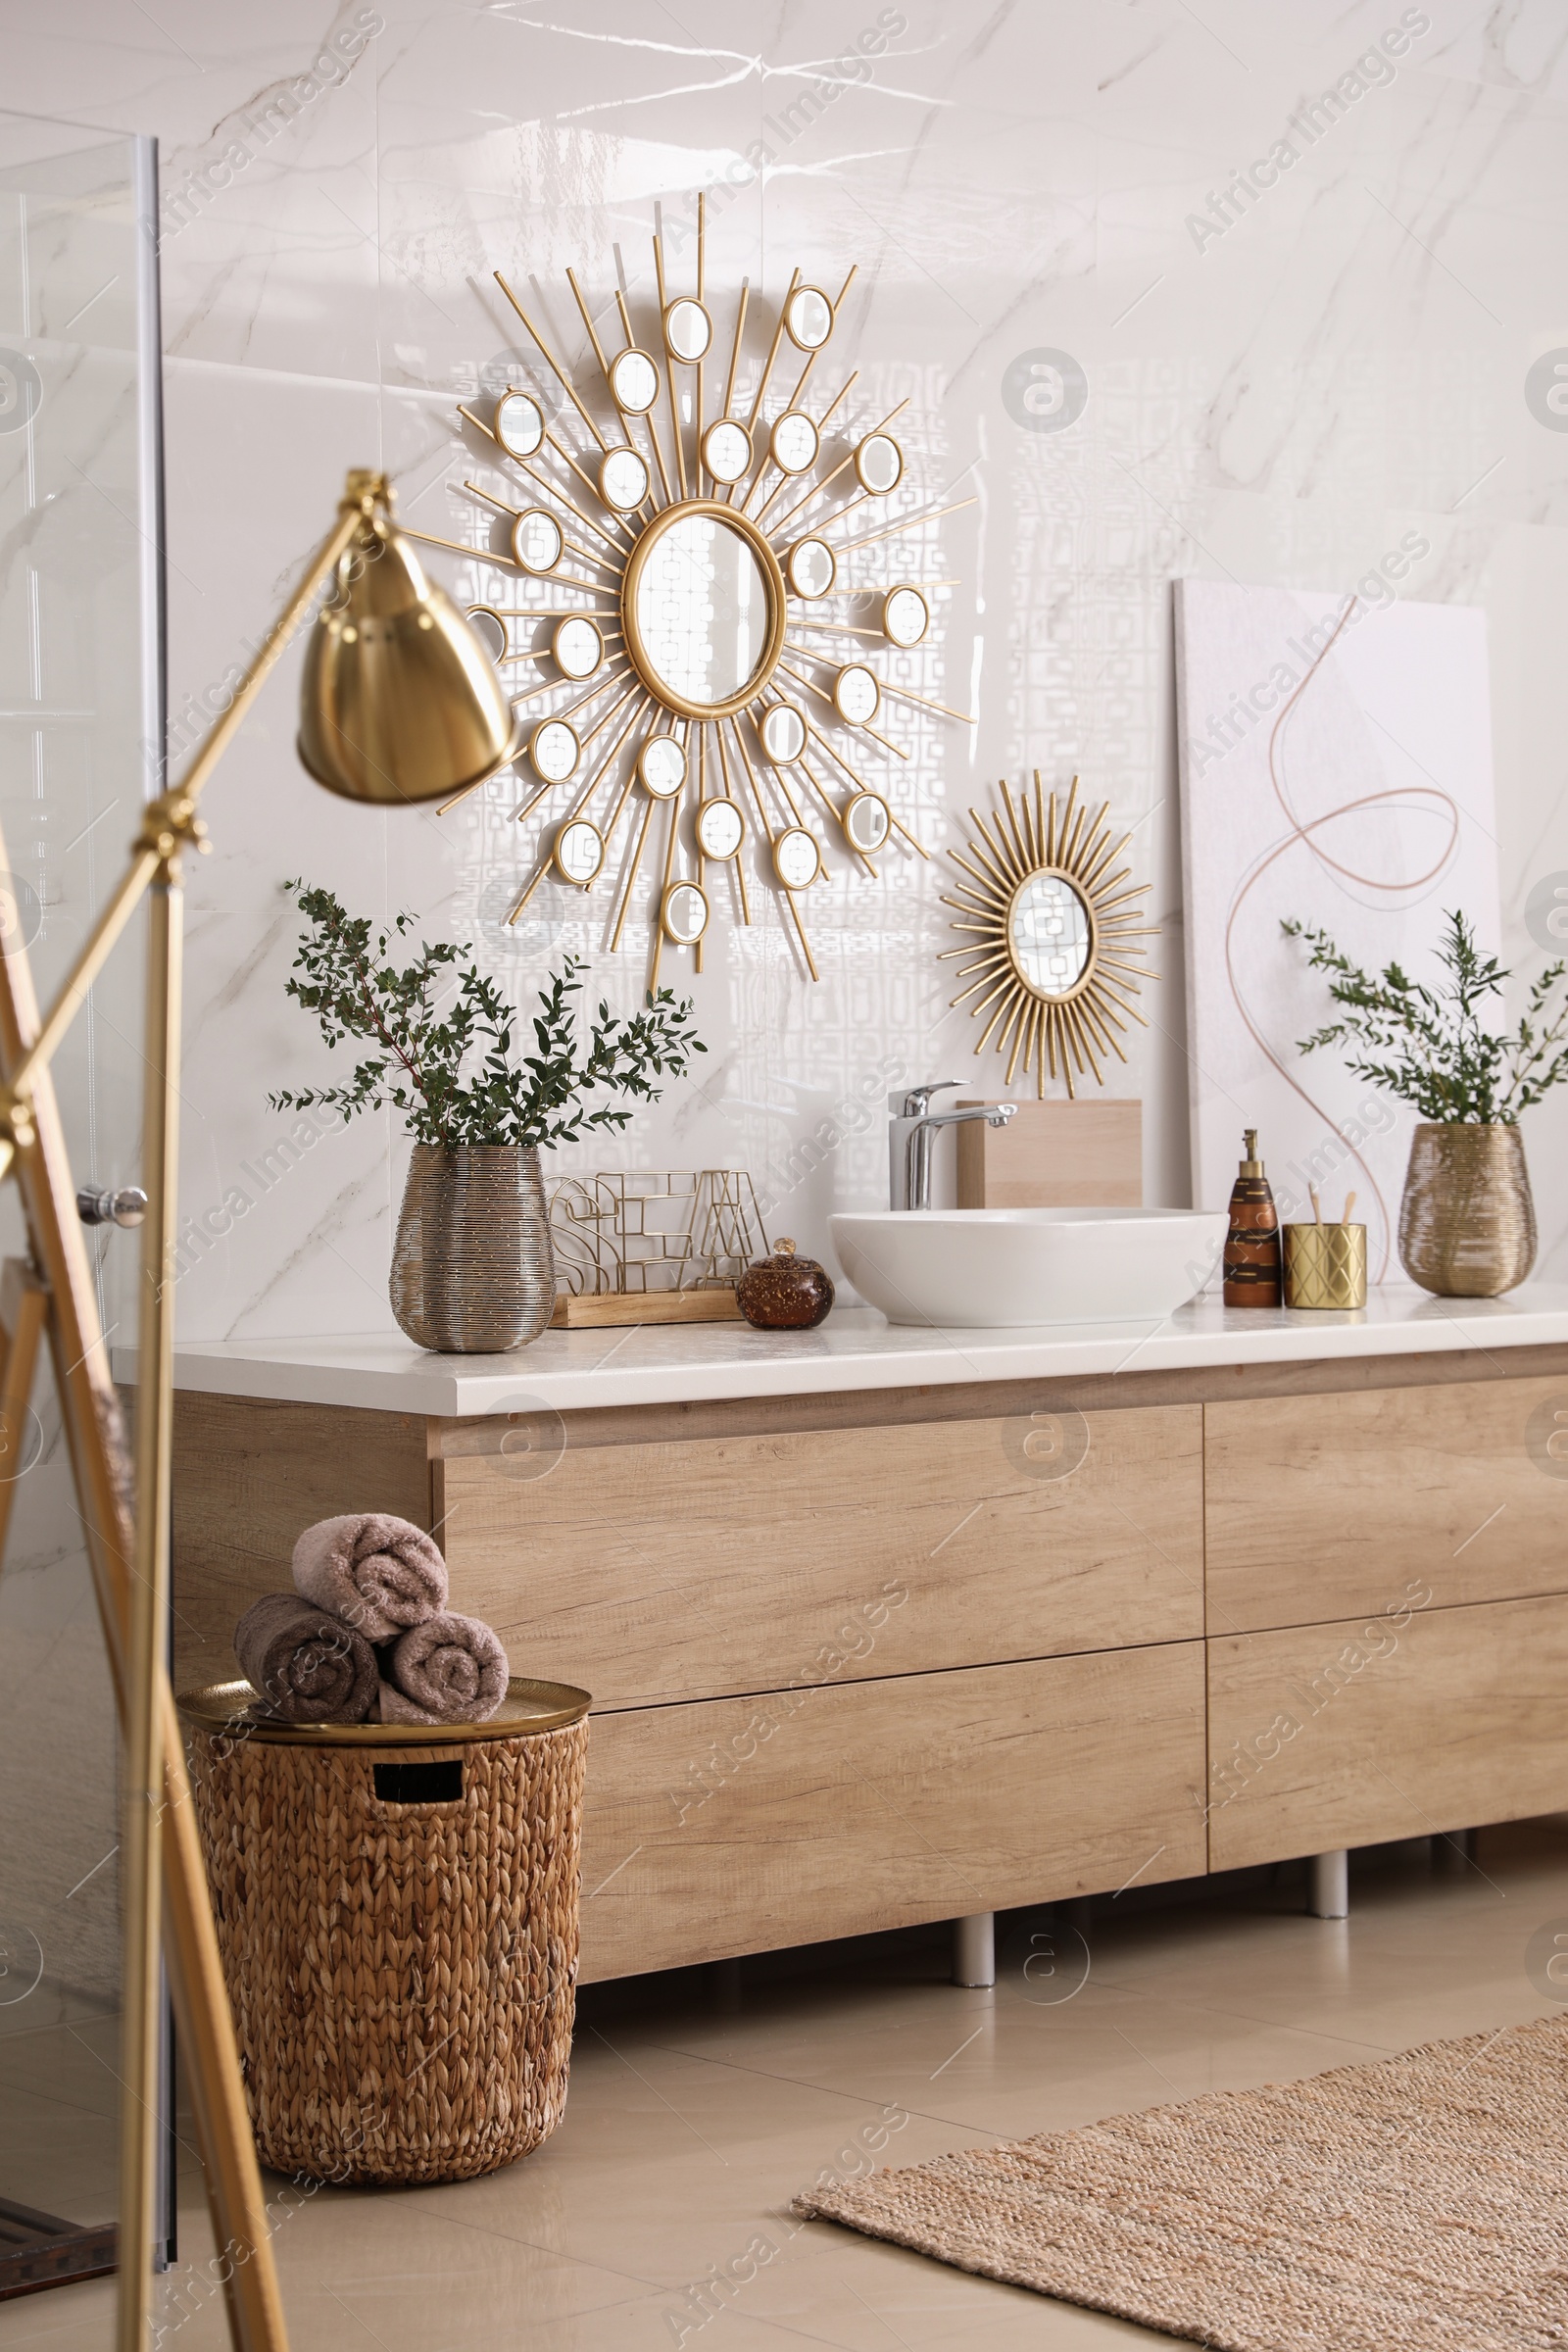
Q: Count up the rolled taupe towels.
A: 3